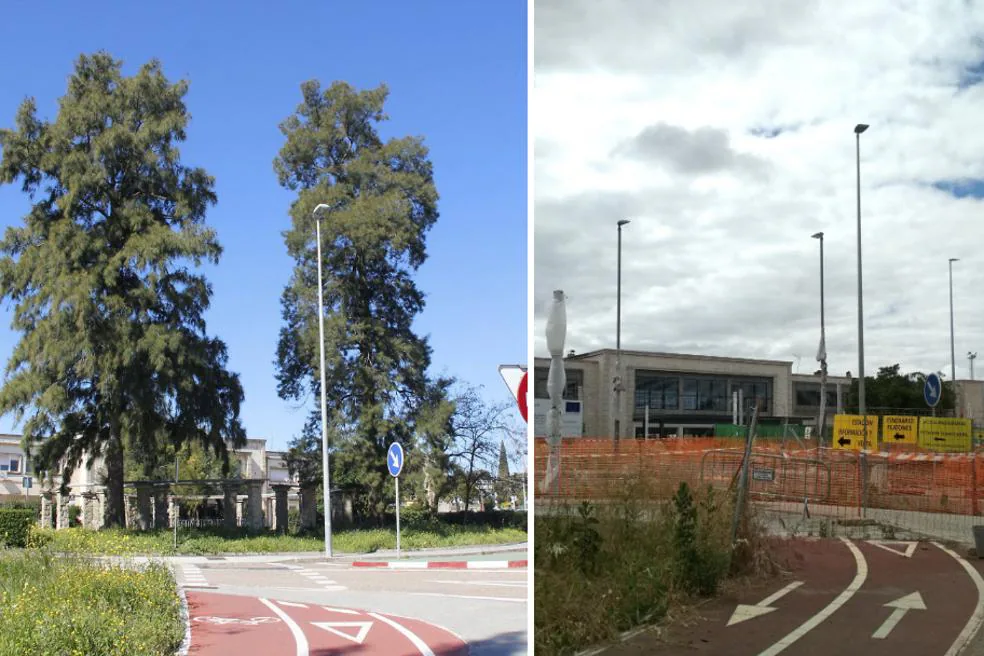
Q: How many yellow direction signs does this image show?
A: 3